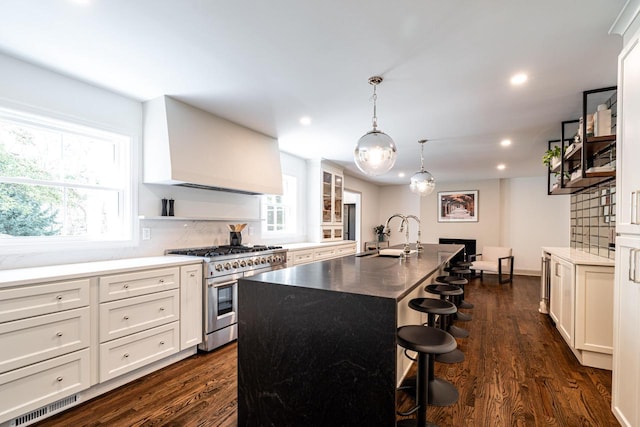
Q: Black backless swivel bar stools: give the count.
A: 6